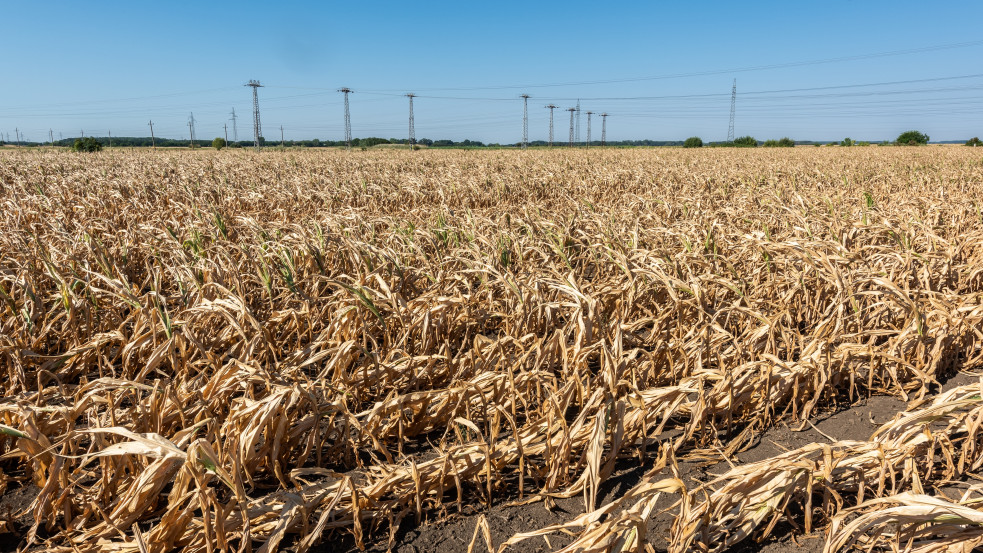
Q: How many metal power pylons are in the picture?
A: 12